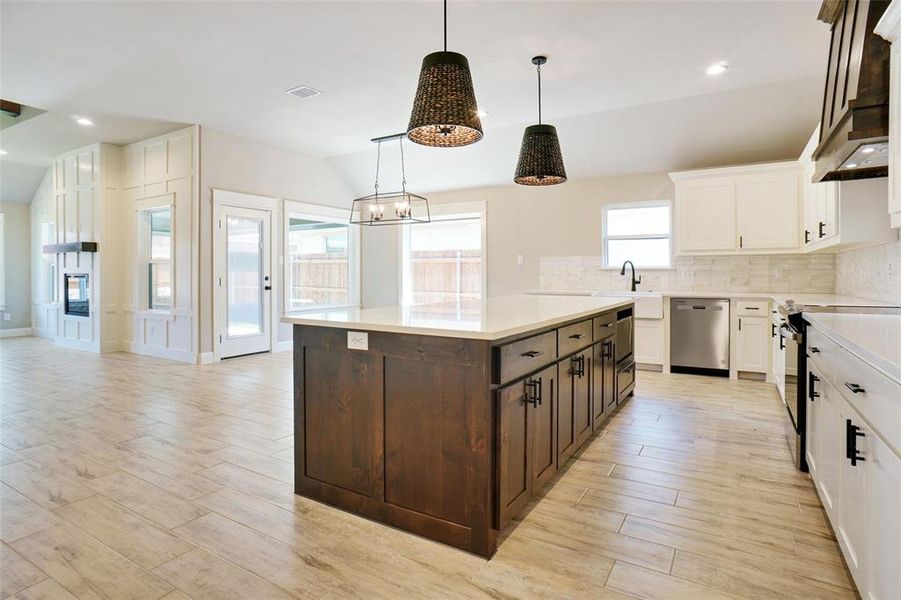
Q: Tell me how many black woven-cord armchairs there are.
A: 0